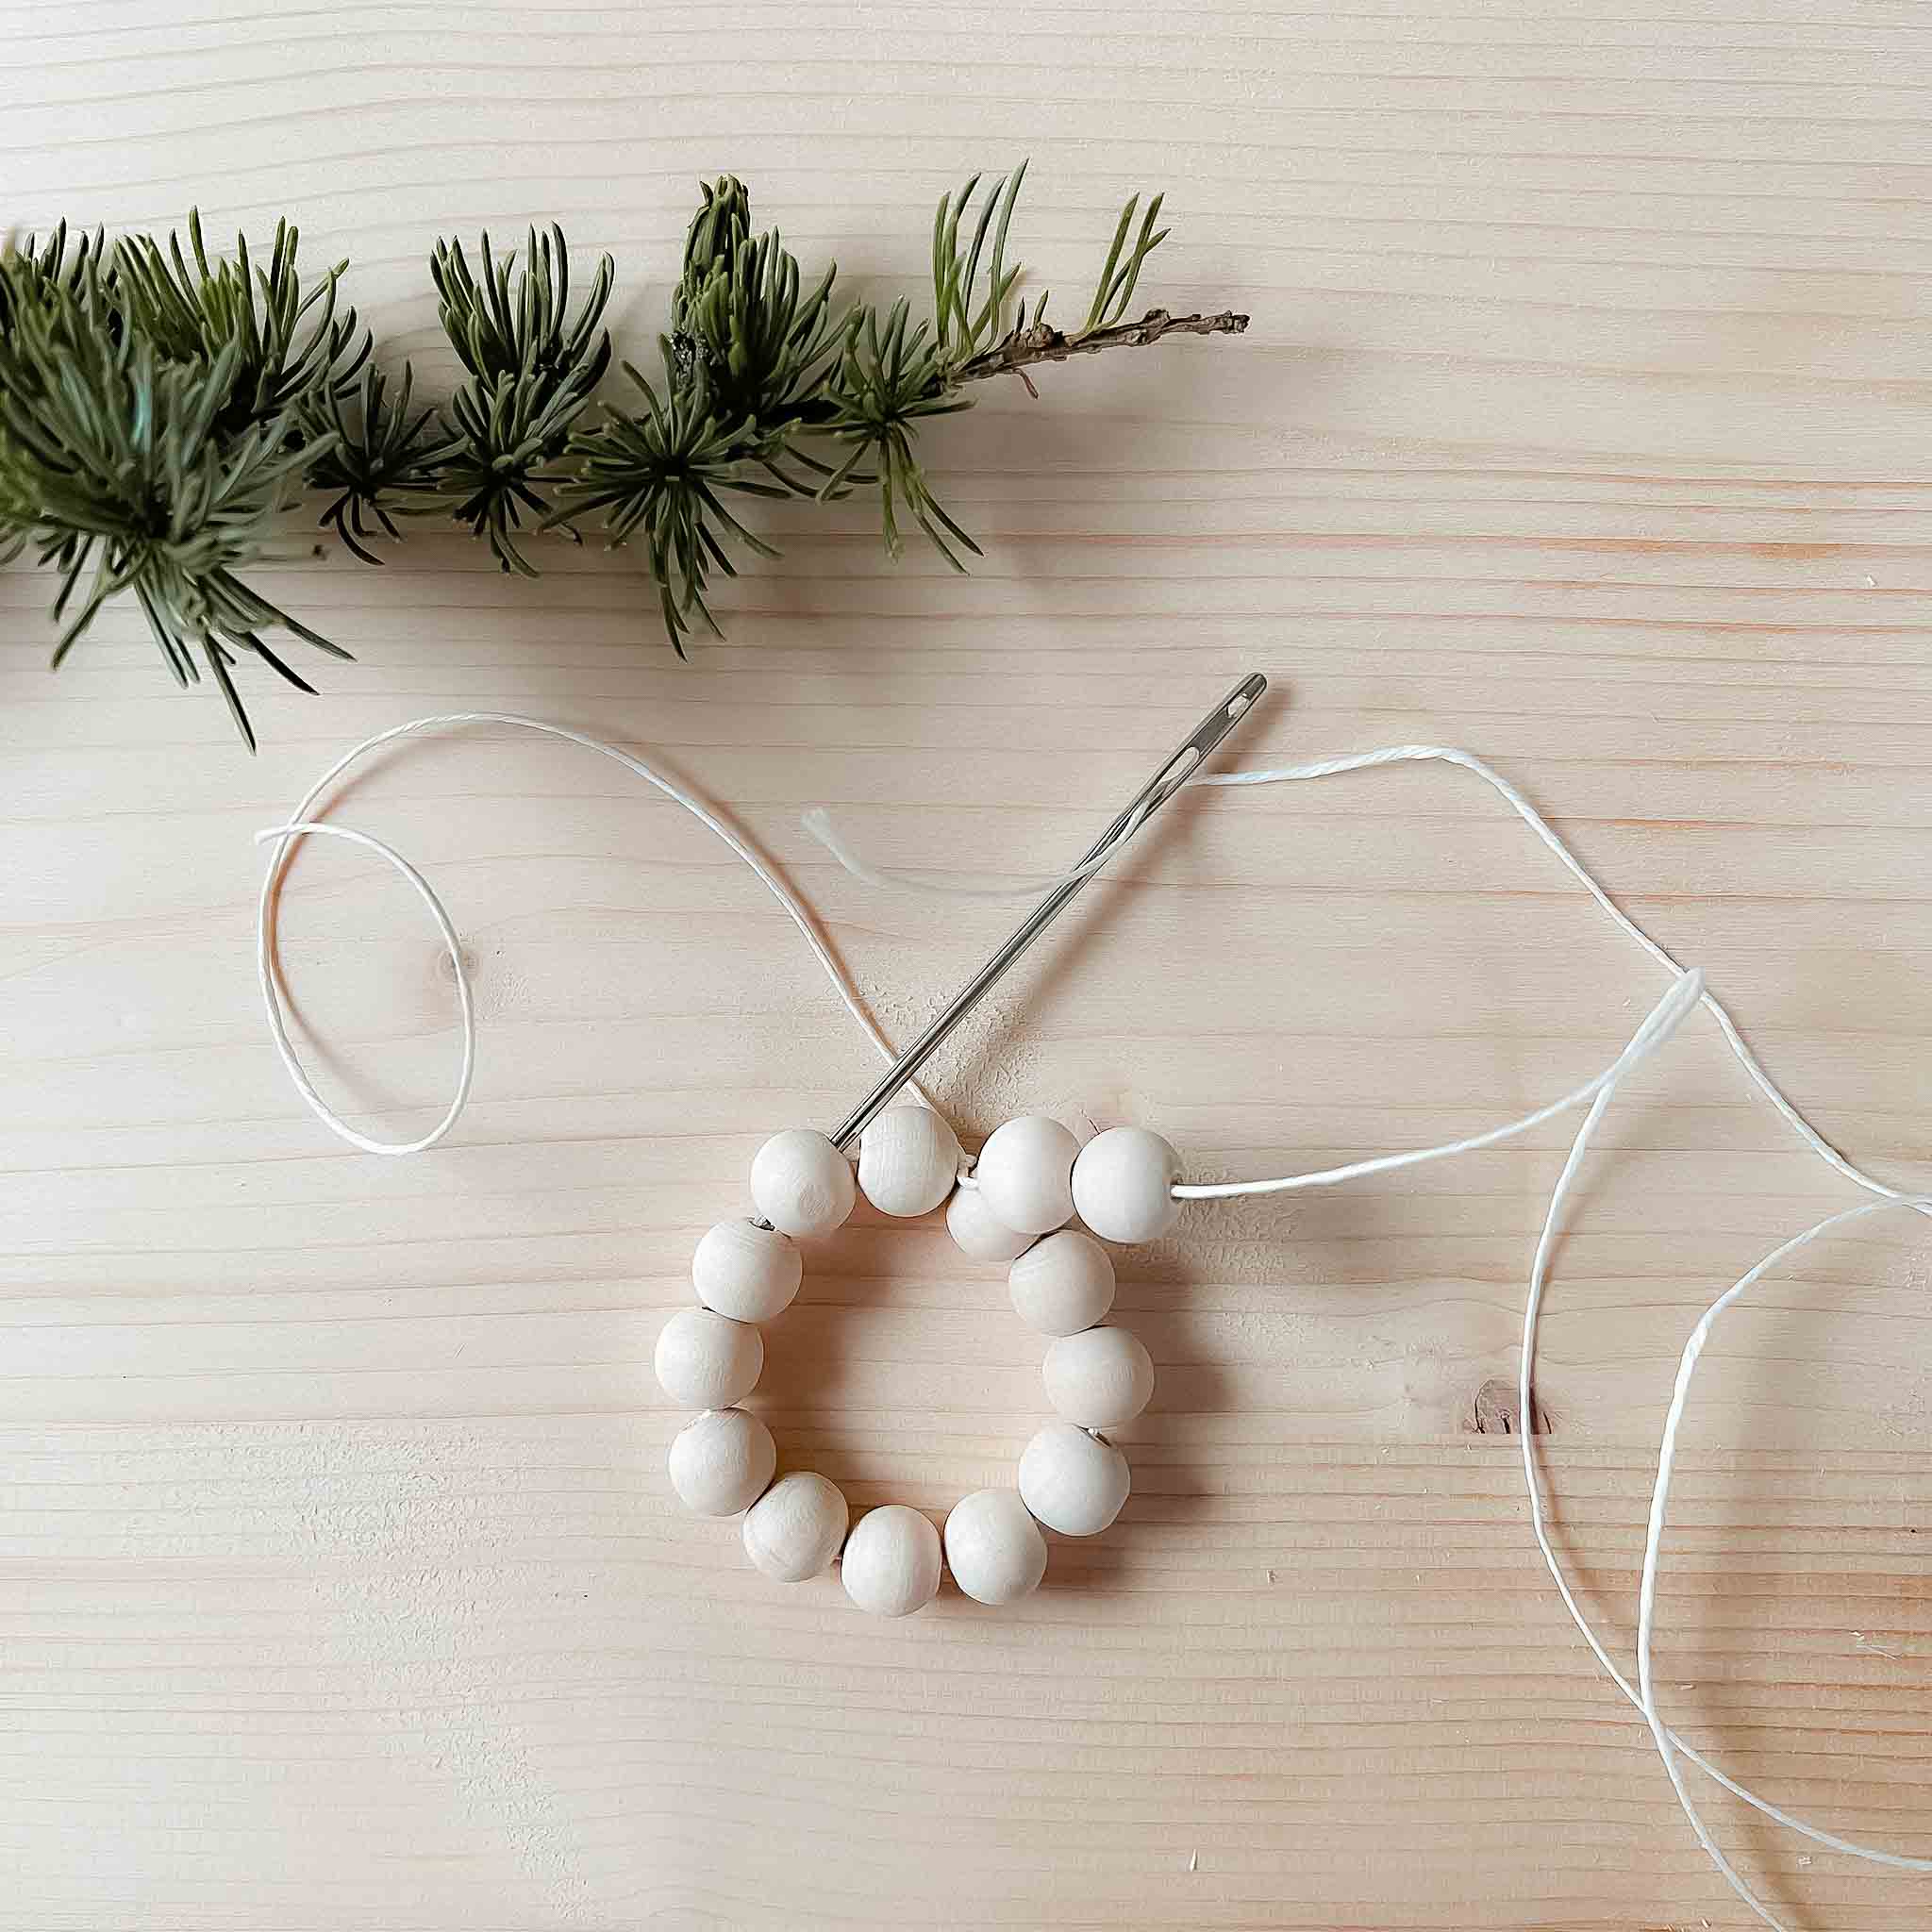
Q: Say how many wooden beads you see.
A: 14